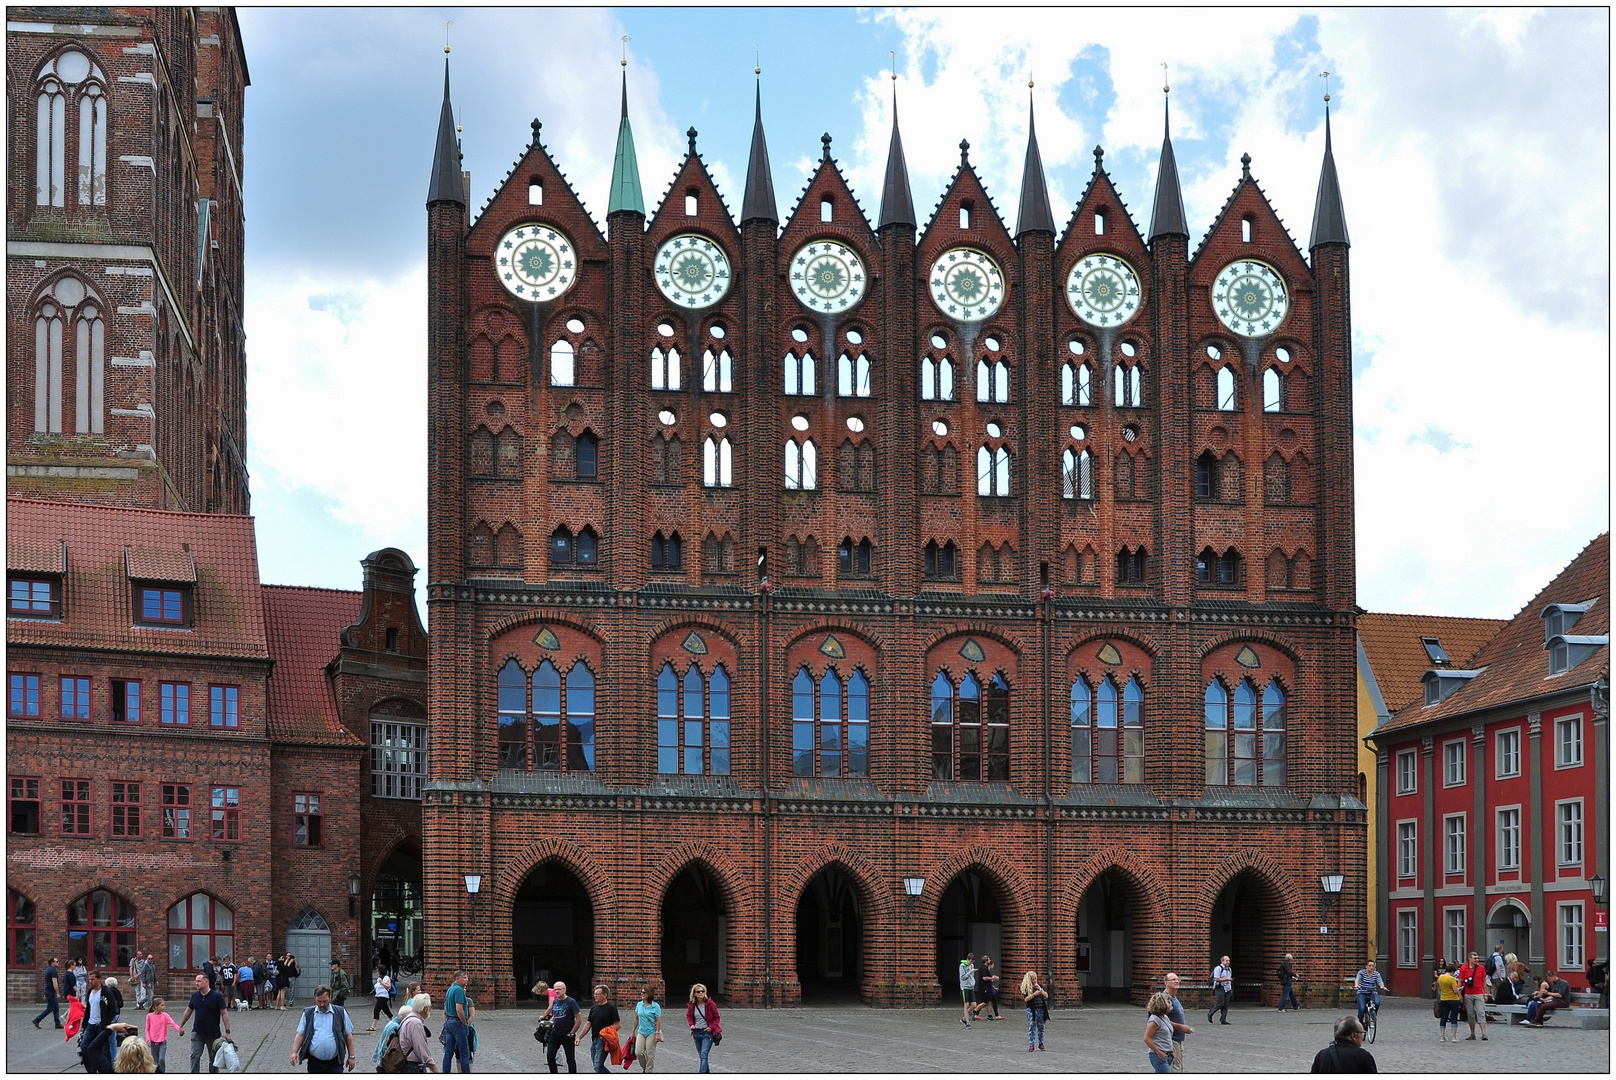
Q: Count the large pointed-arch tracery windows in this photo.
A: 2